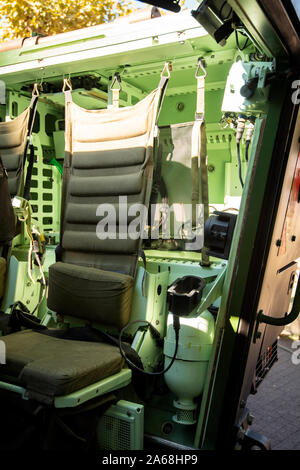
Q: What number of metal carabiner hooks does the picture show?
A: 5